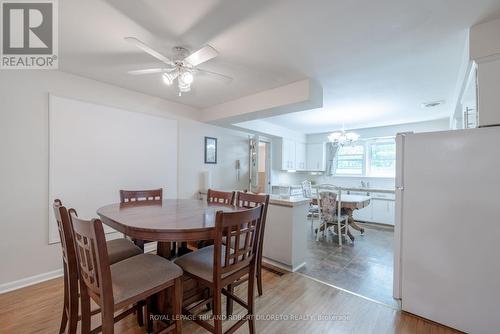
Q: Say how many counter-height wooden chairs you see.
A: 6